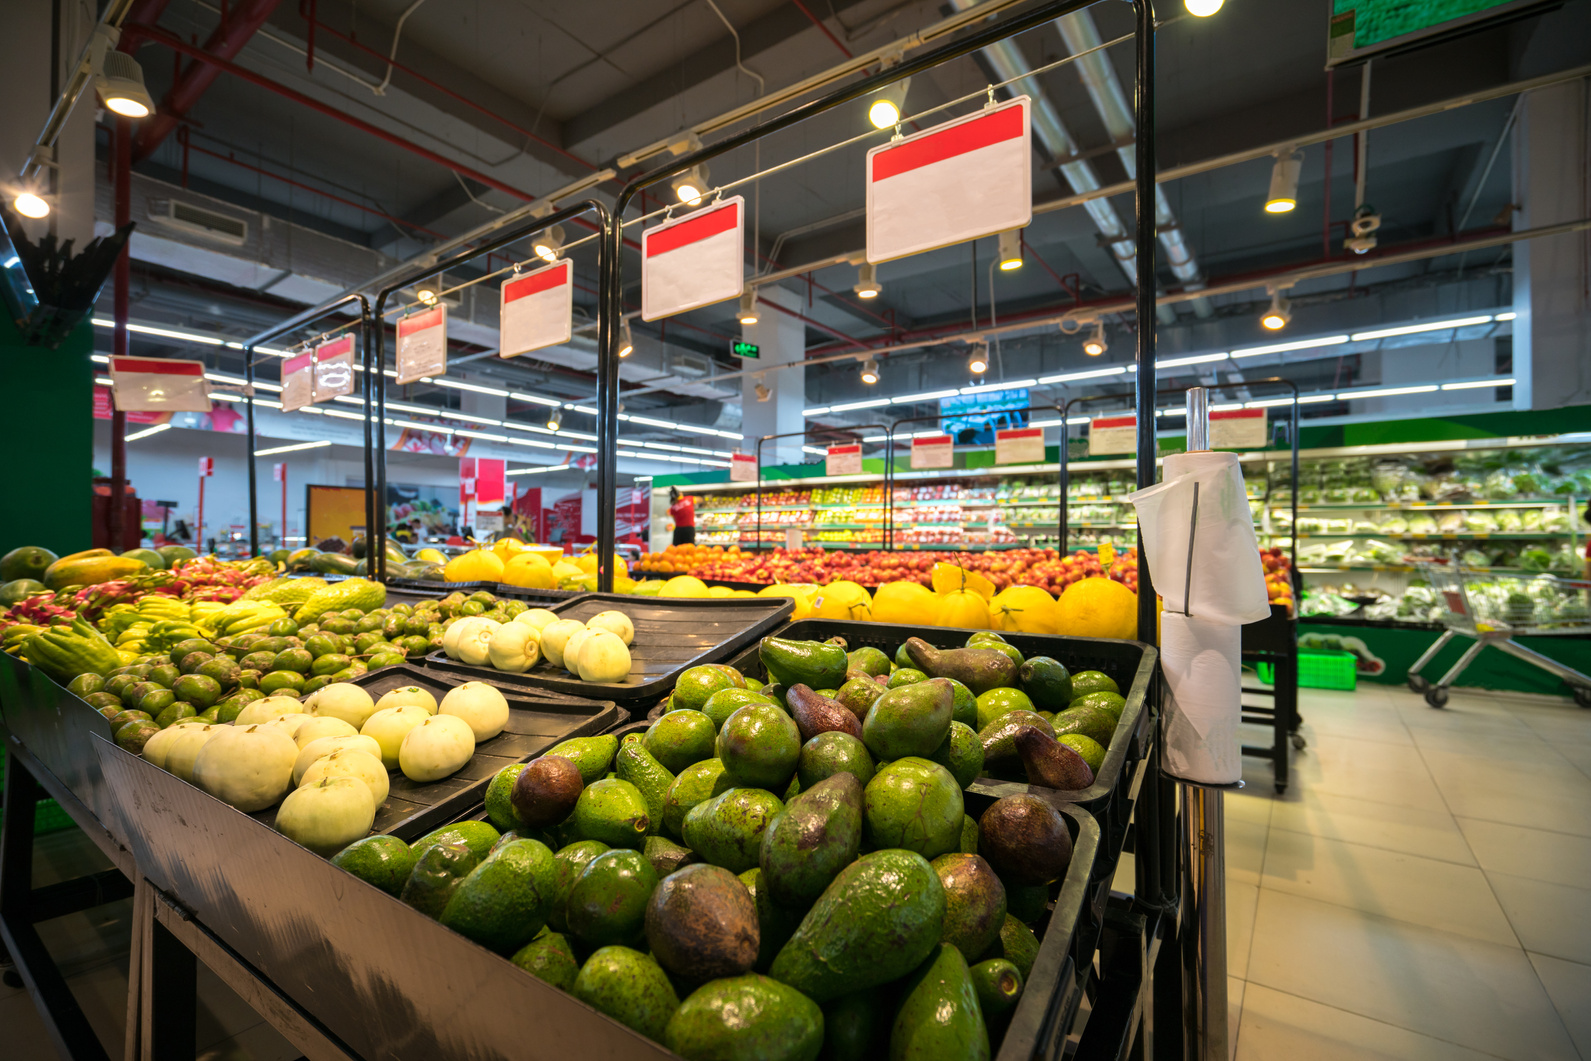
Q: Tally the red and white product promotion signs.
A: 13